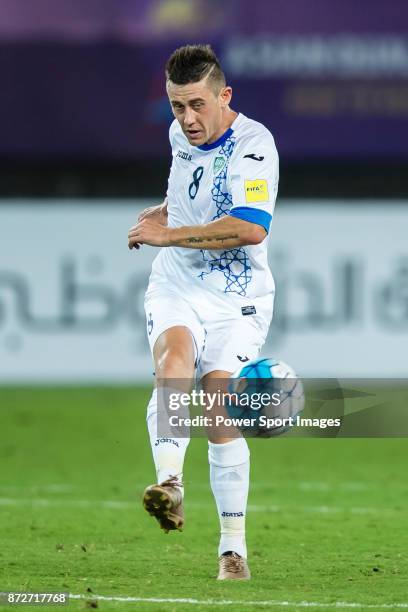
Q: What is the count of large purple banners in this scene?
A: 1